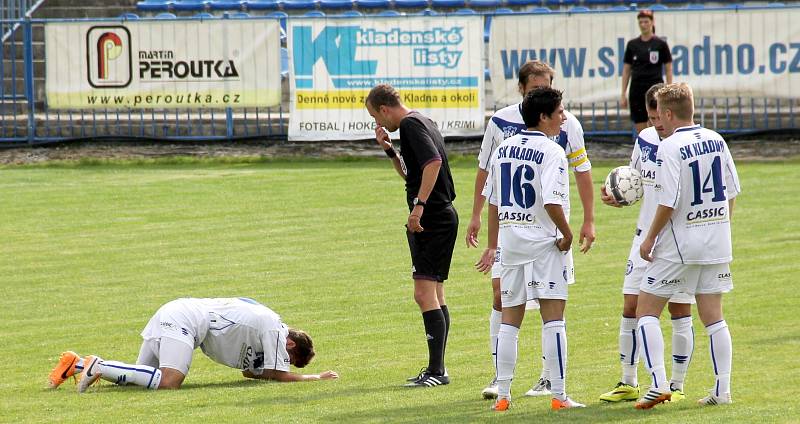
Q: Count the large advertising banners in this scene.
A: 3